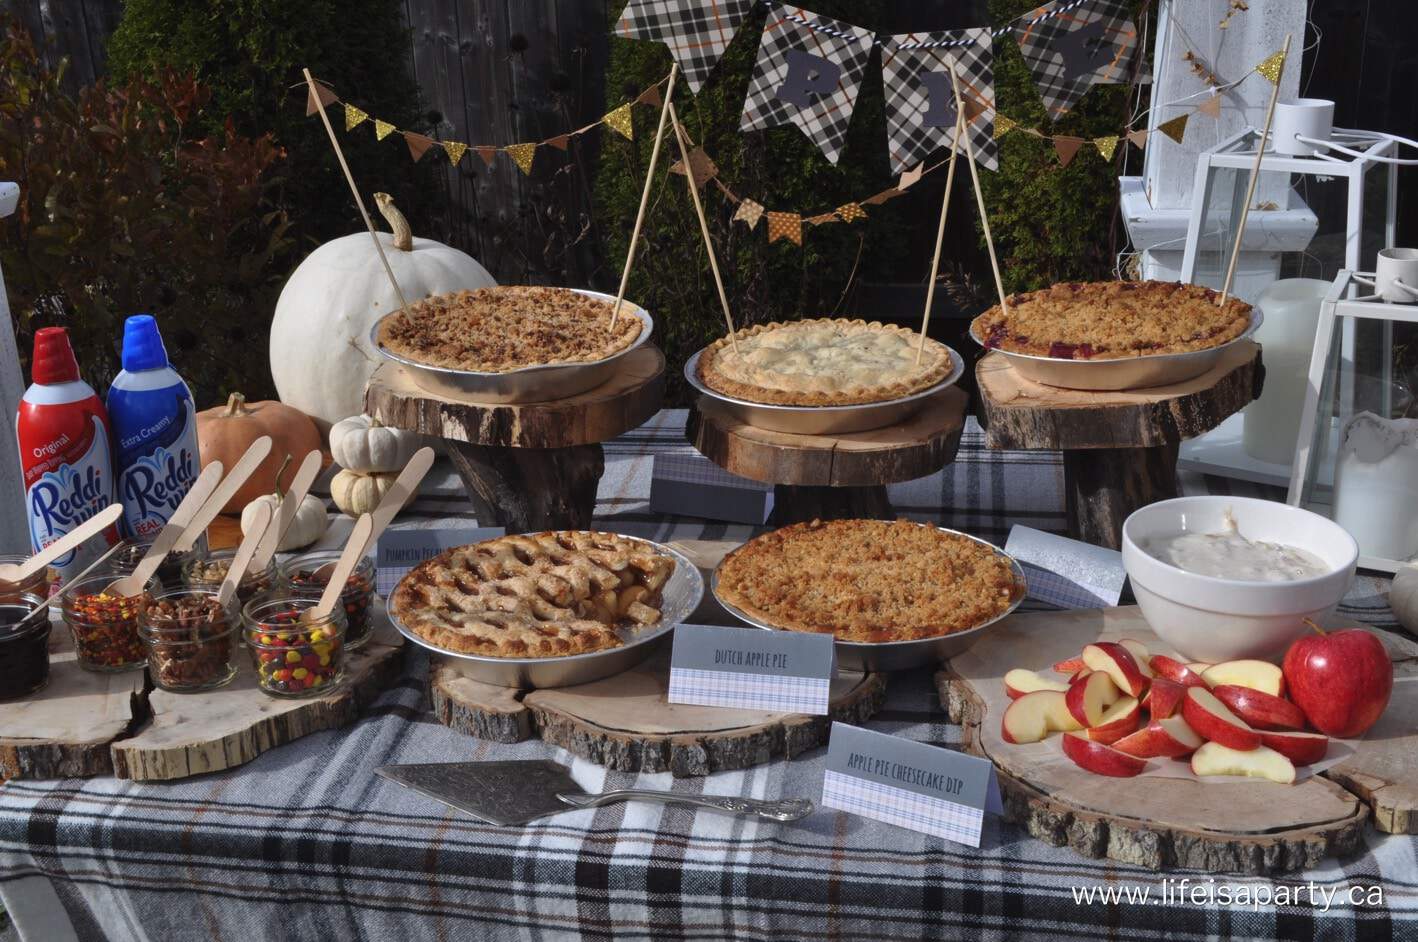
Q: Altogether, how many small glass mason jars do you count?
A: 8